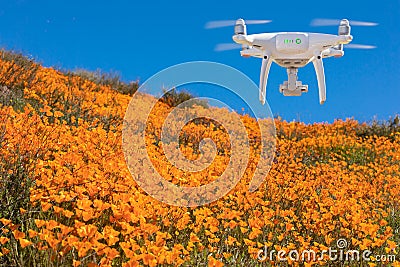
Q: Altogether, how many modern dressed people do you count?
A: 0